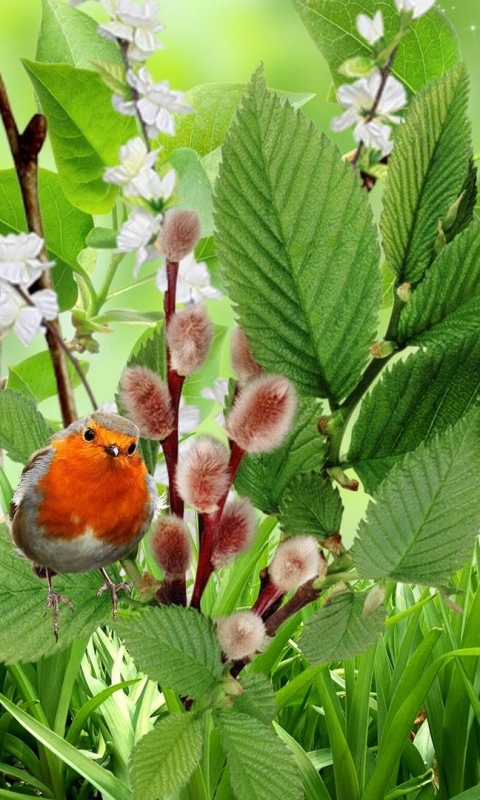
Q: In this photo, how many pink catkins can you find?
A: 10